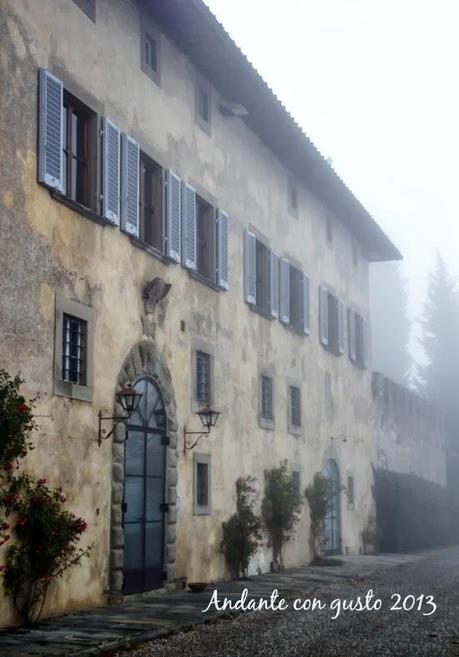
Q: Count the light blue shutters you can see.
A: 14